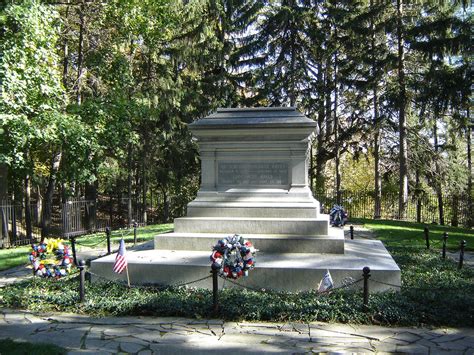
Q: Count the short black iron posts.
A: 10